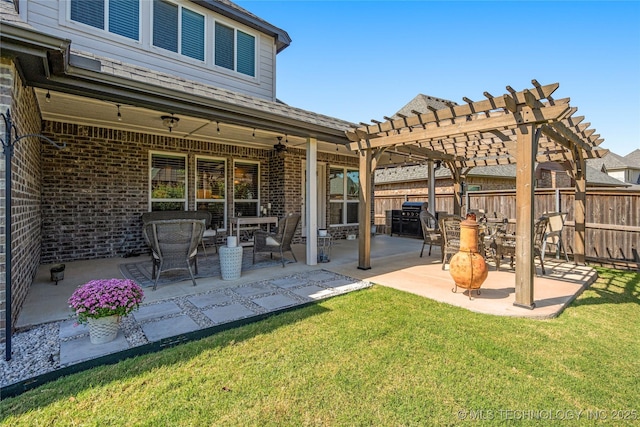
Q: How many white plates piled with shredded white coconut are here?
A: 0